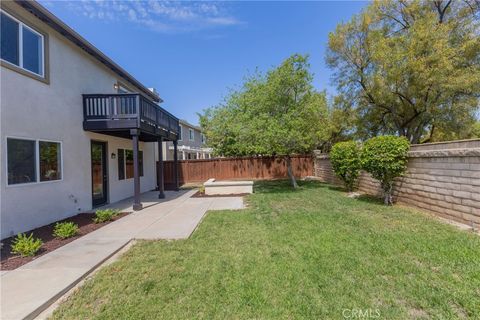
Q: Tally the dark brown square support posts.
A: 3